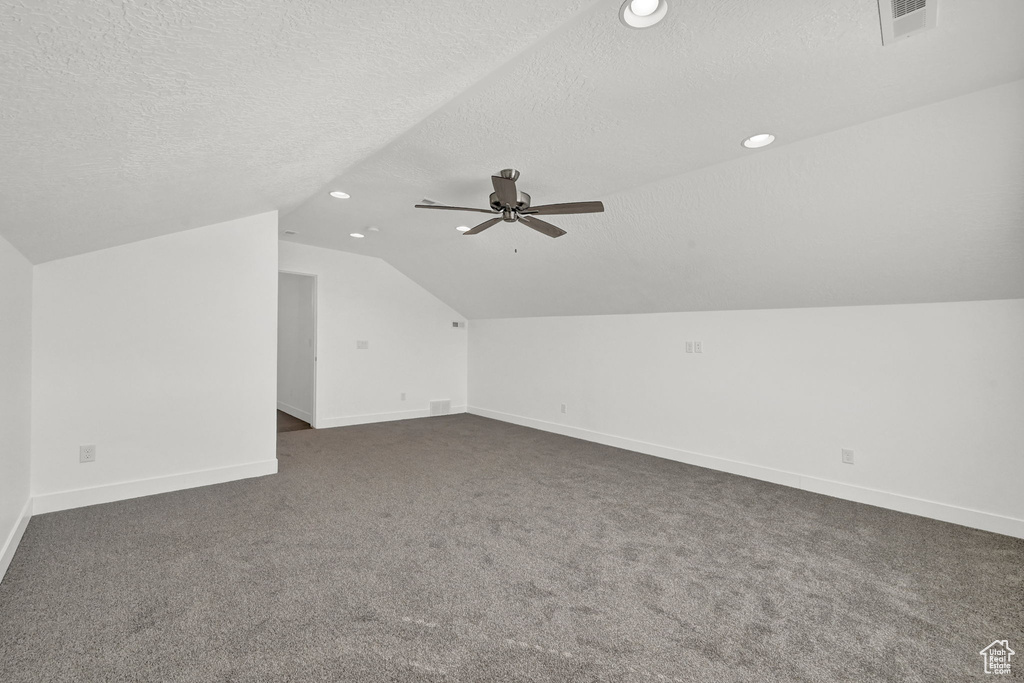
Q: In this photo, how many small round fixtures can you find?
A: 5